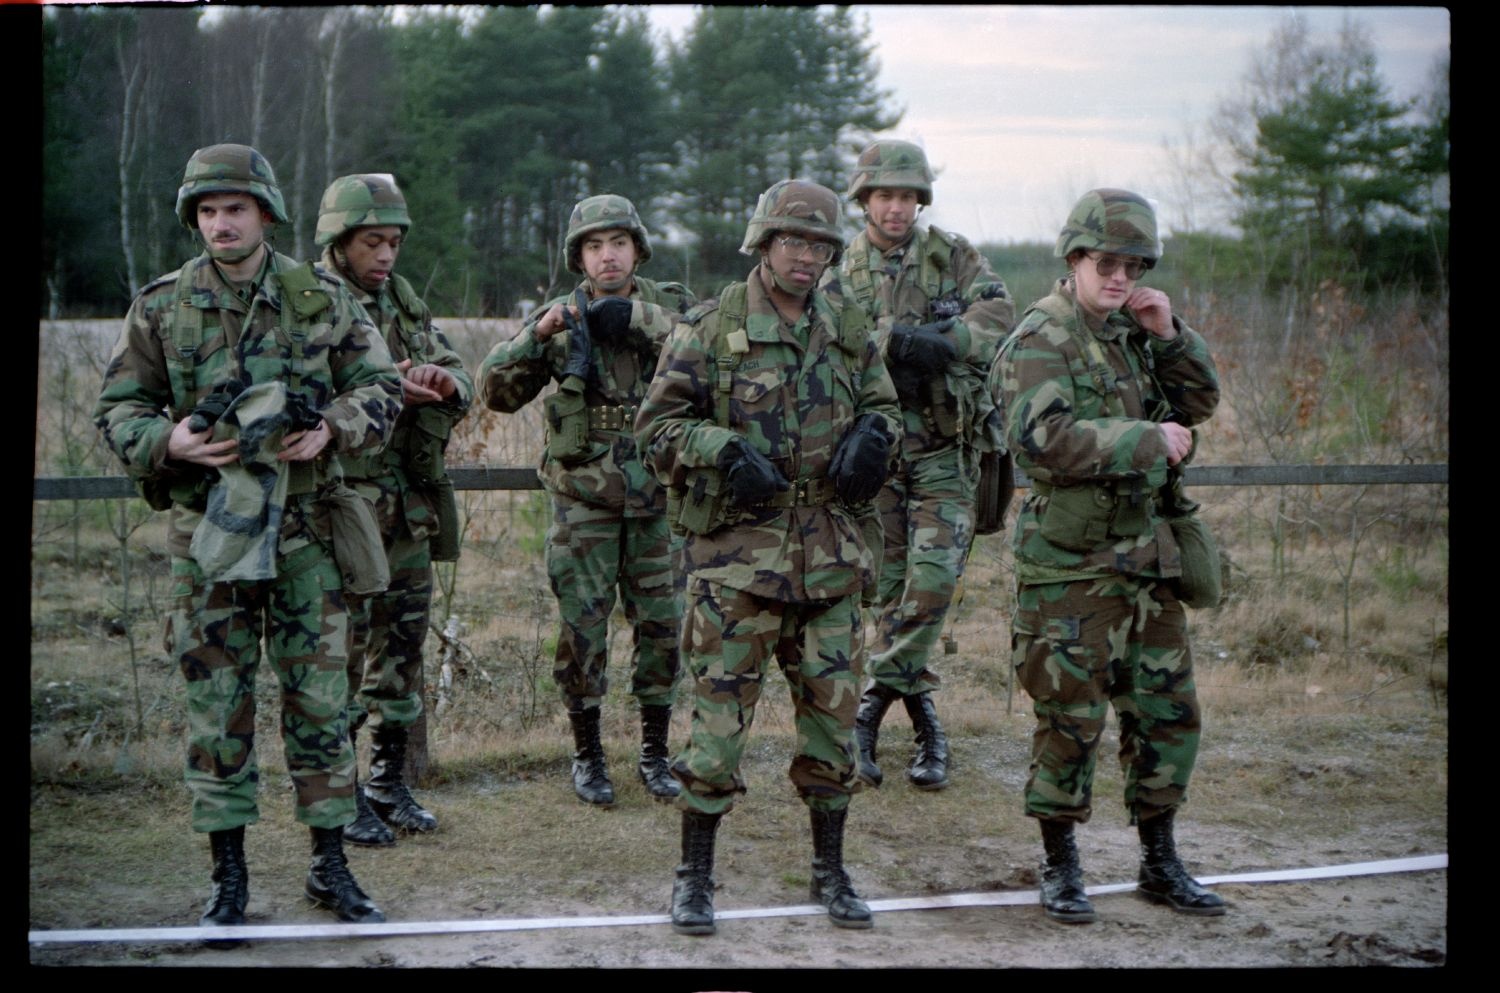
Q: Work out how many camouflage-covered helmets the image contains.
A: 6